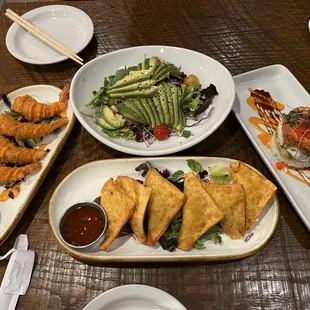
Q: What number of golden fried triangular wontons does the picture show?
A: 6